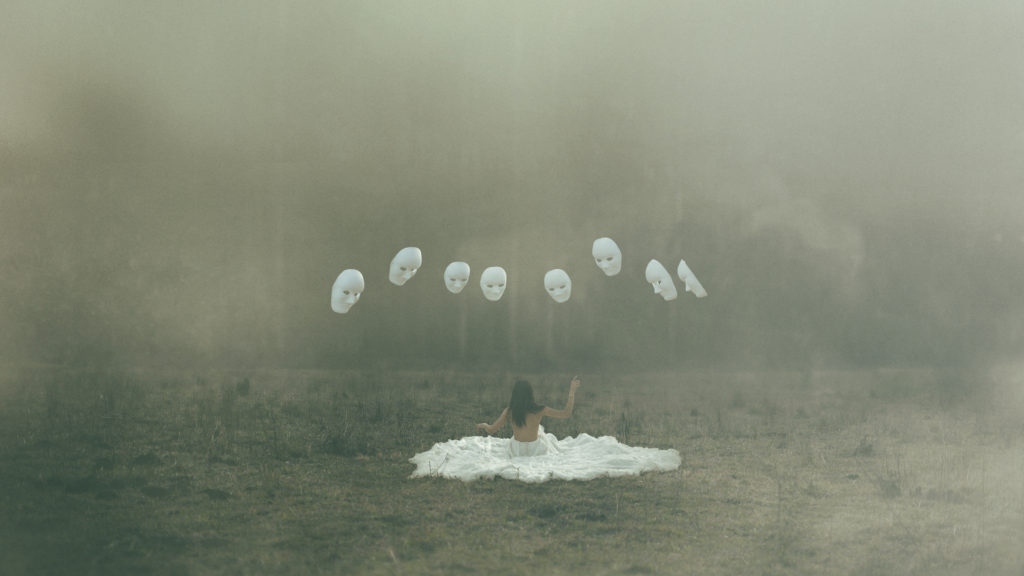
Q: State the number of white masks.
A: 8